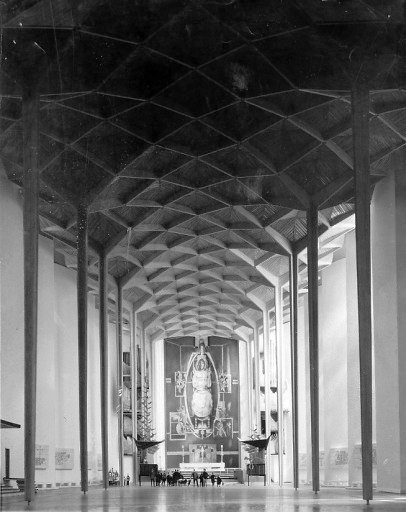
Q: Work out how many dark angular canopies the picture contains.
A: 2